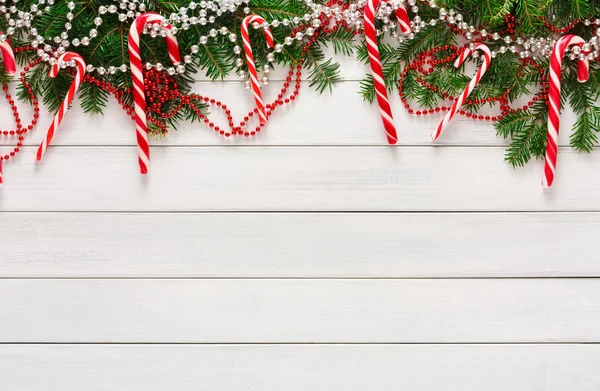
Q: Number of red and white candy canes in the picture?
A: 7